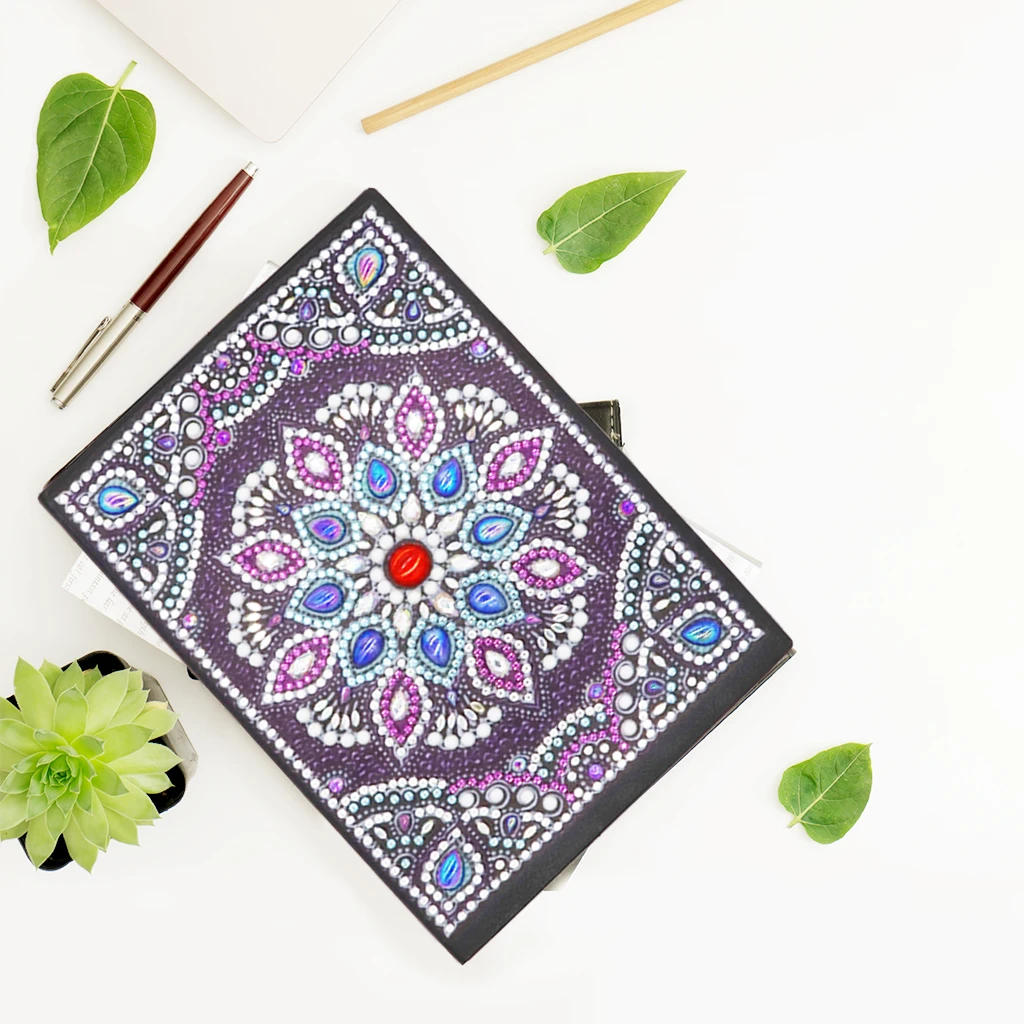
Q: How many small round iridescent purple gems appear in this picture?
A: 10